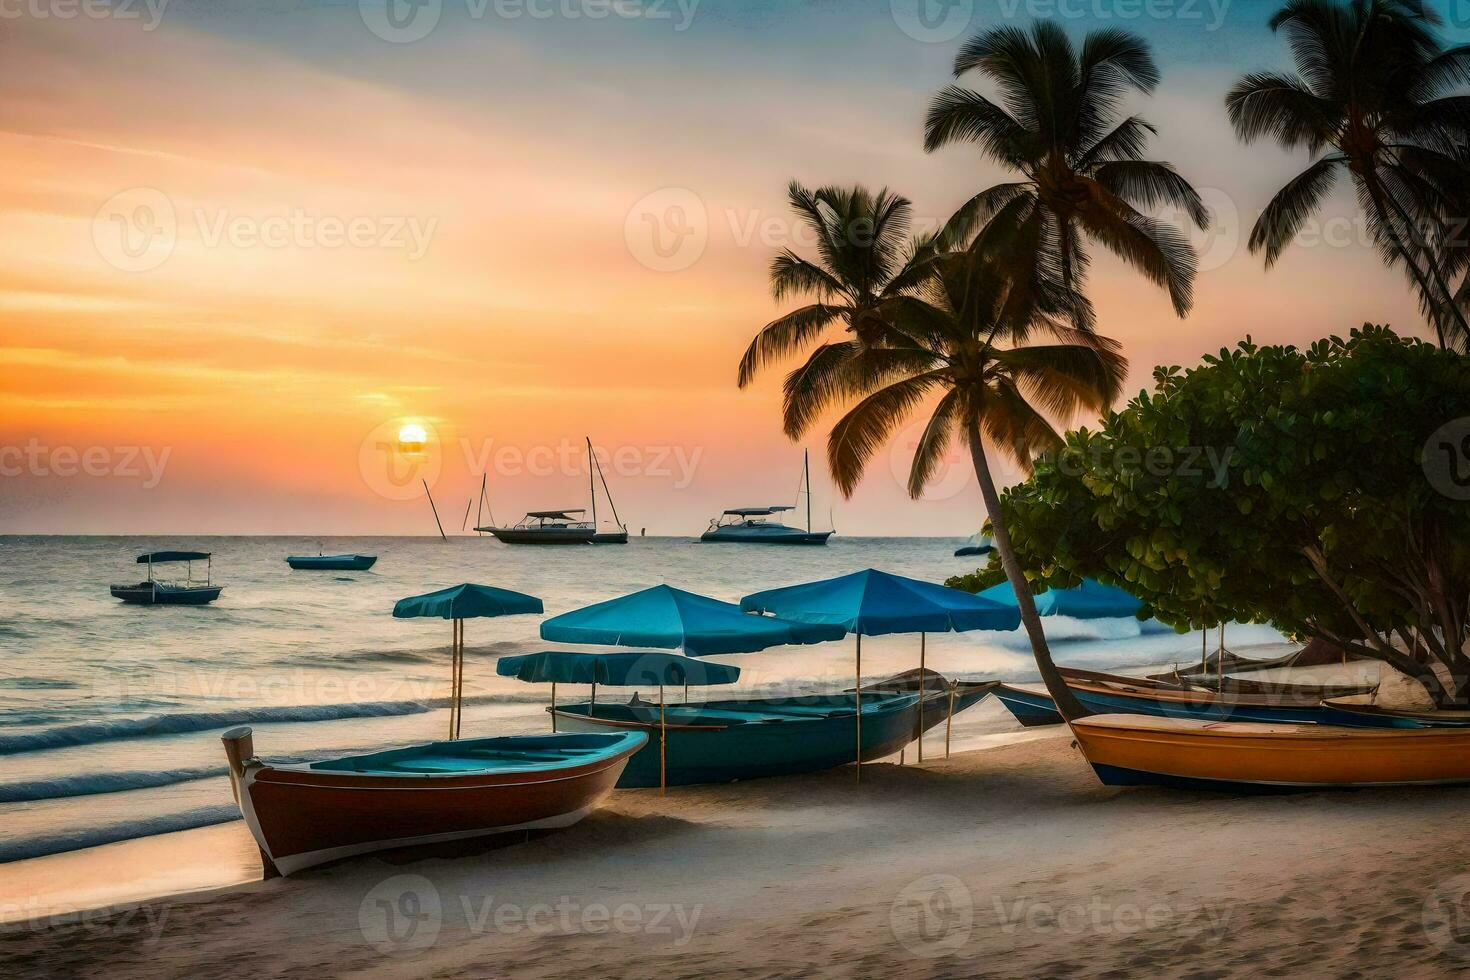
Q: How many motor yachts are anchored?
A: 2